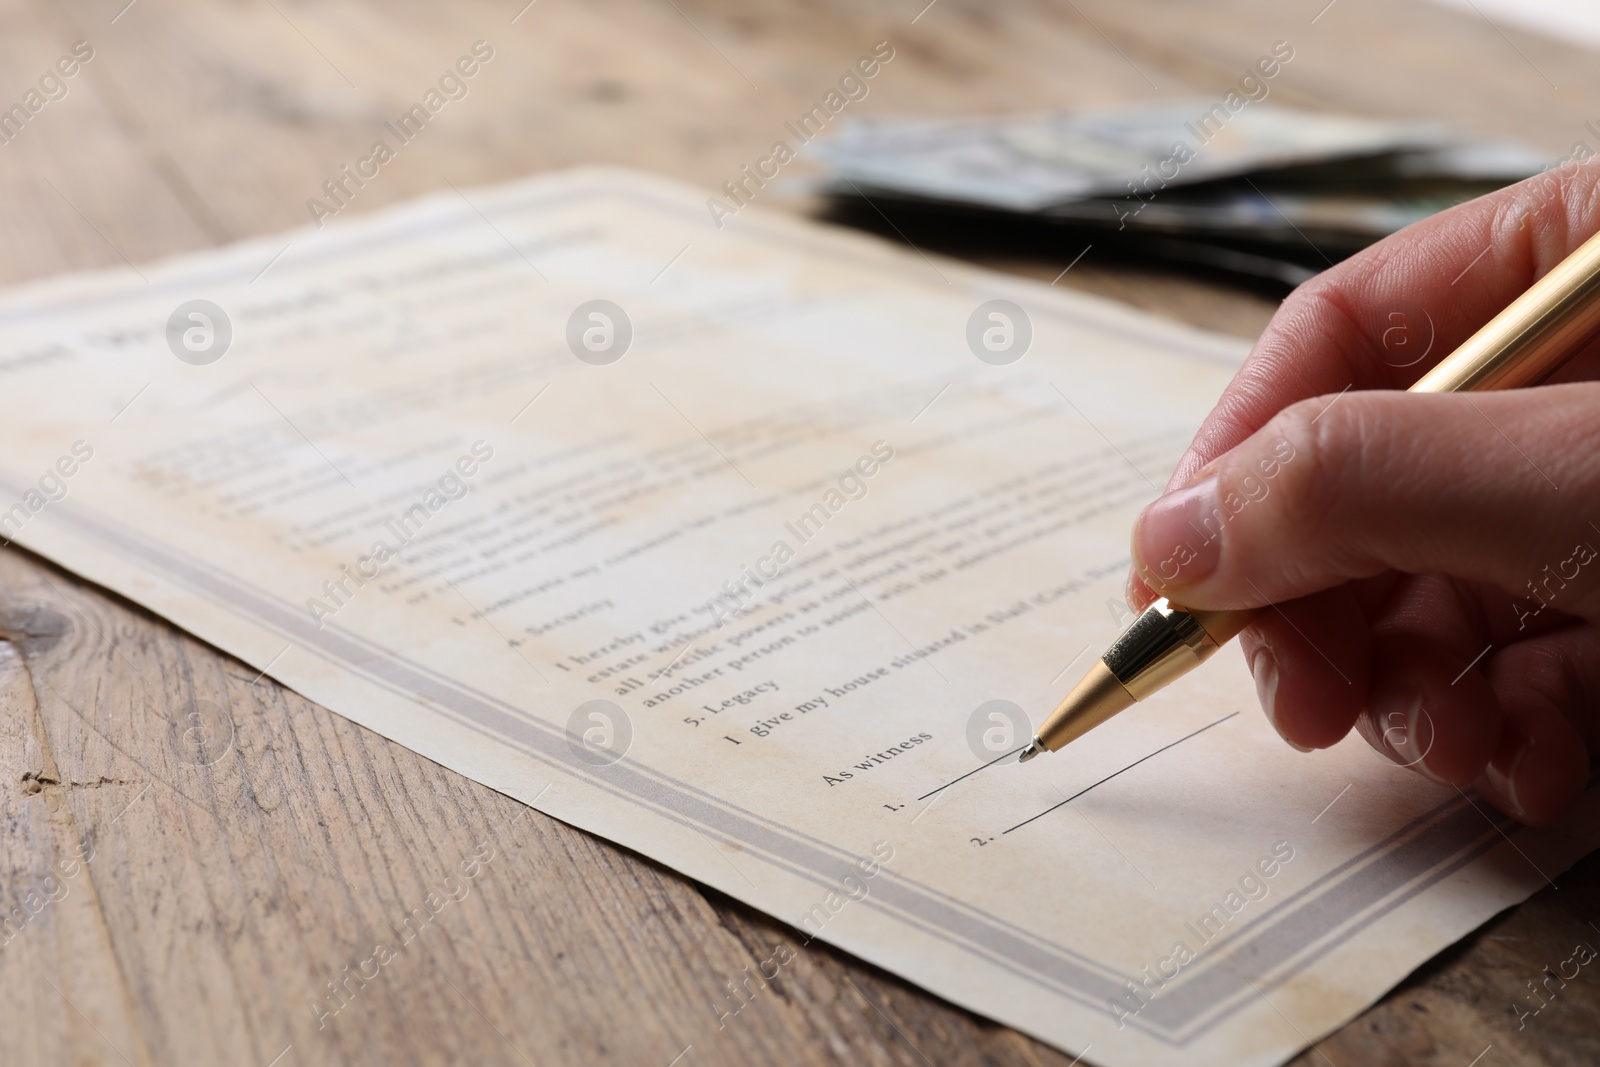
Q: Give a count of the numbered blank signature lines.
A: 2